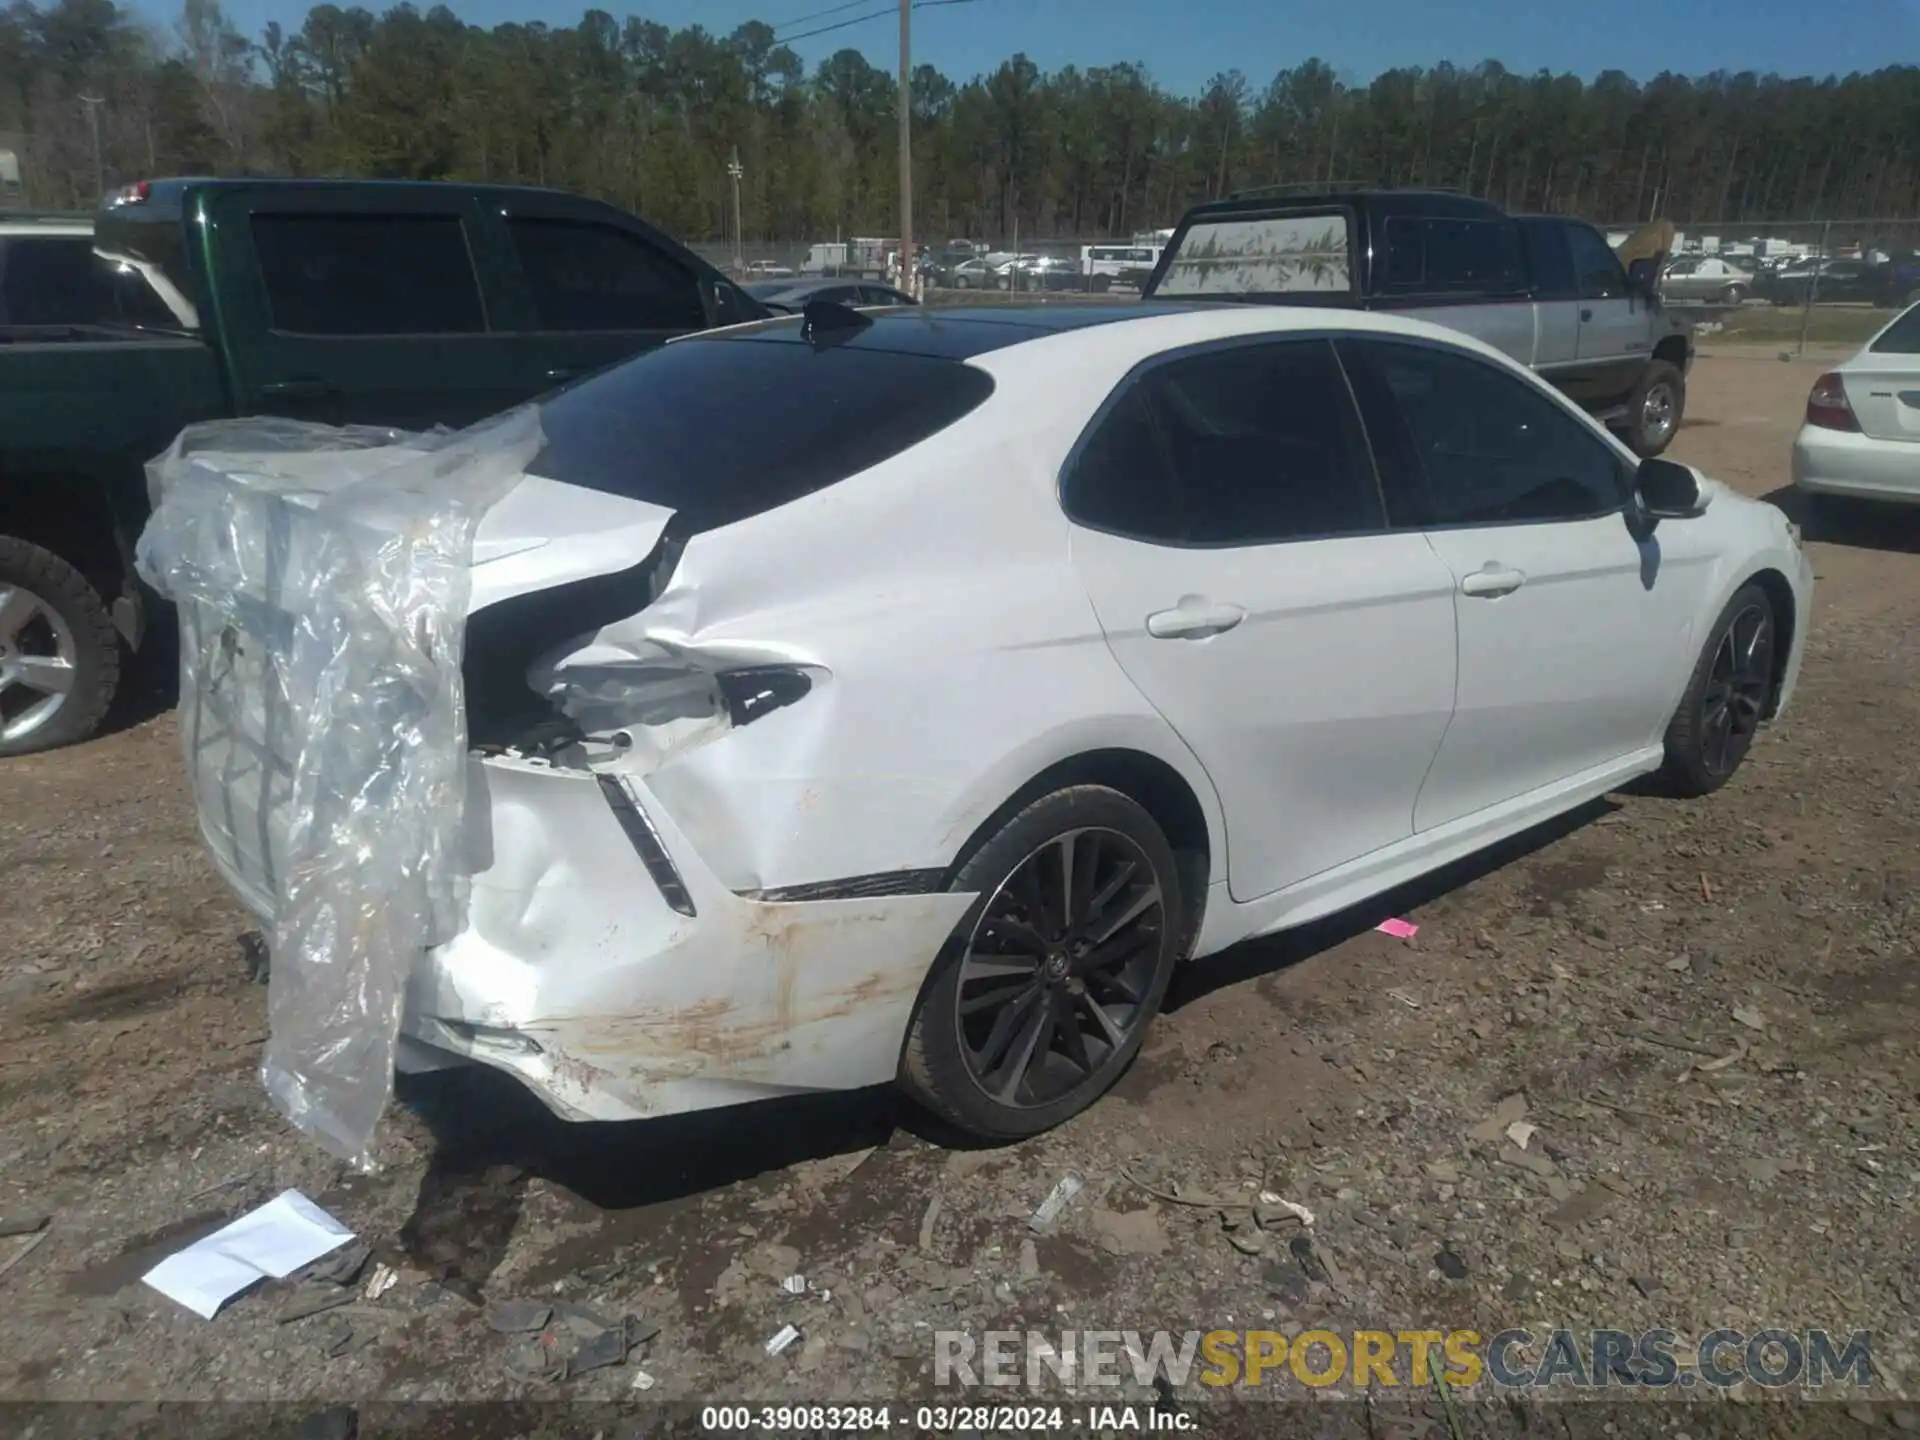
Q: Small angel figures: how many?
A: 0